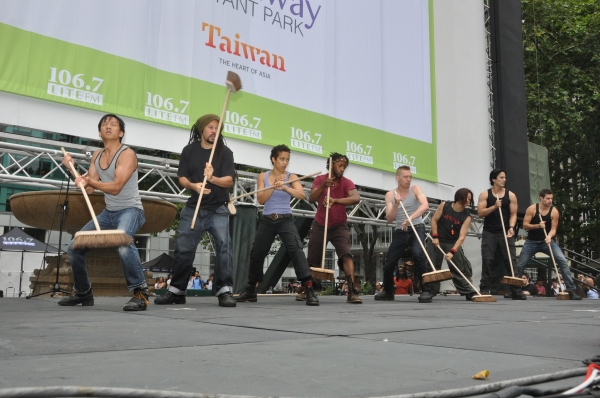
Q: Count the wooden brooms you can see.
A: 8